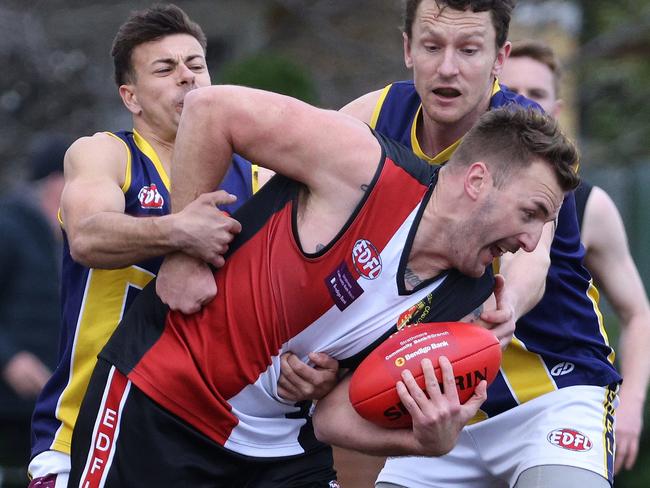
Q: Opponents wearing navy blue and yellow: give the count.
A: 2